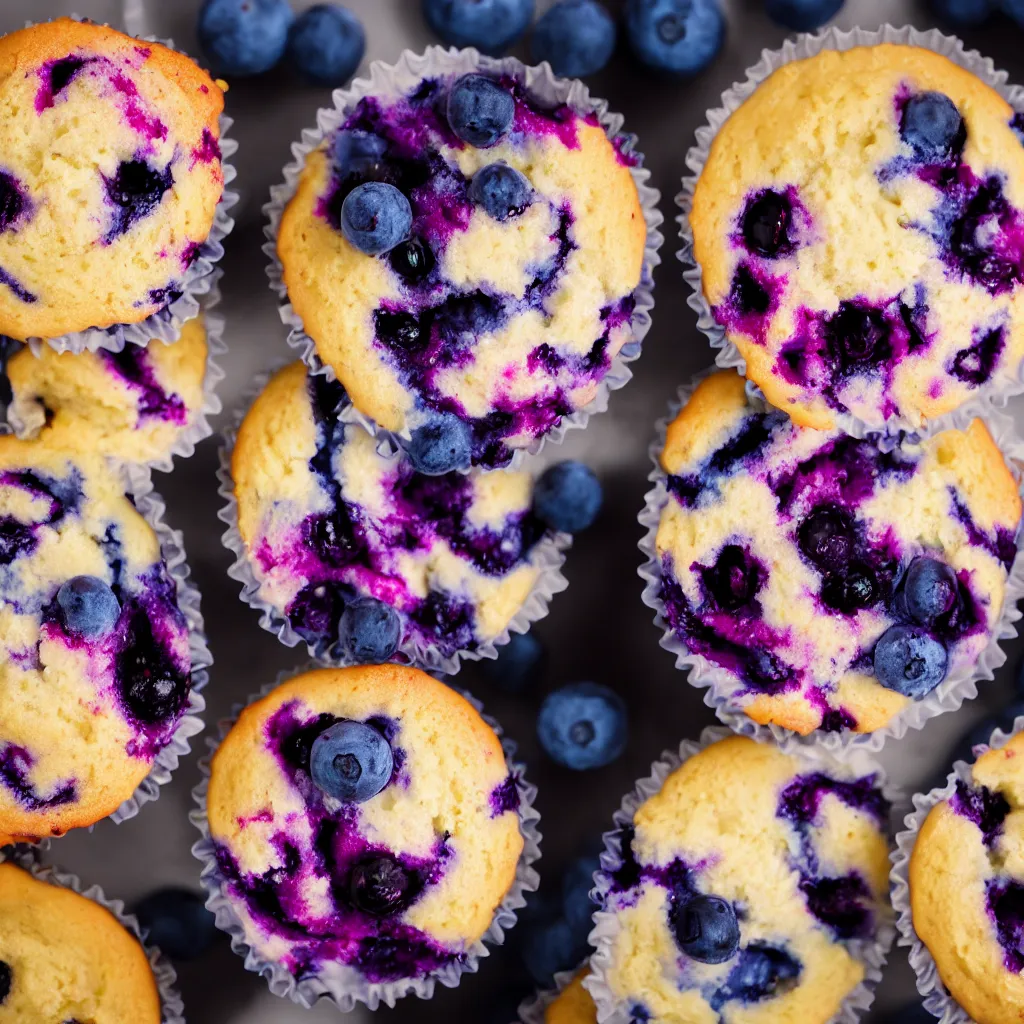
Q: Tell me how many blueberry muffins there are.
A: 12